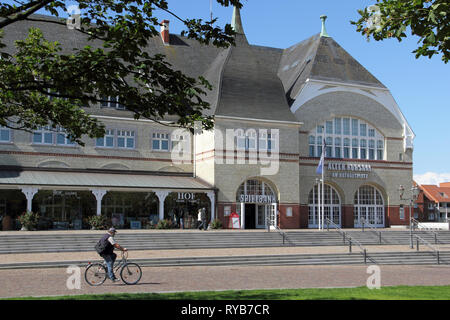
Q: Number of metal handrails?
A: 6